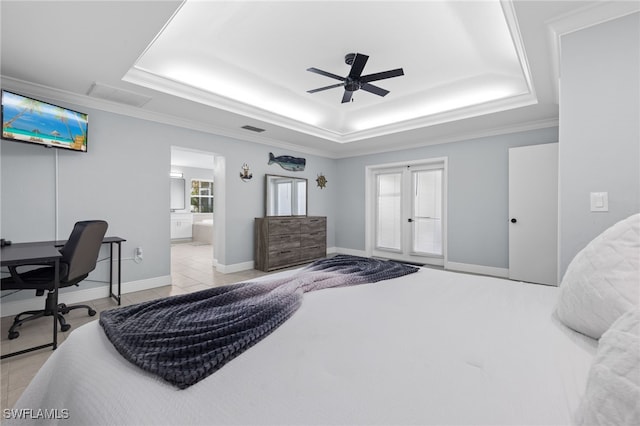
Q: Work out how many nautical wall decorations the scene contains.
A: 3